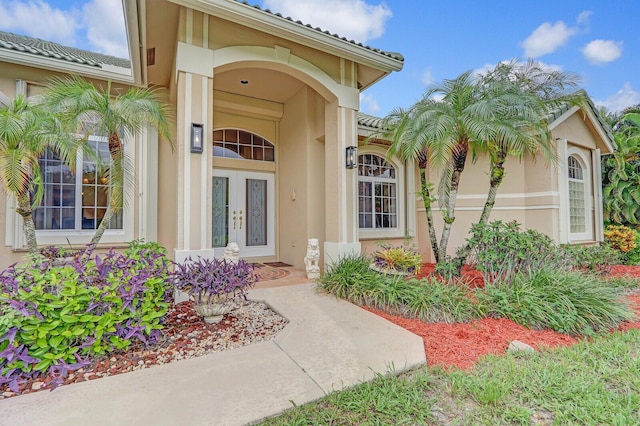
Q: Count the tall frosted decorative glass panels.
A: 2